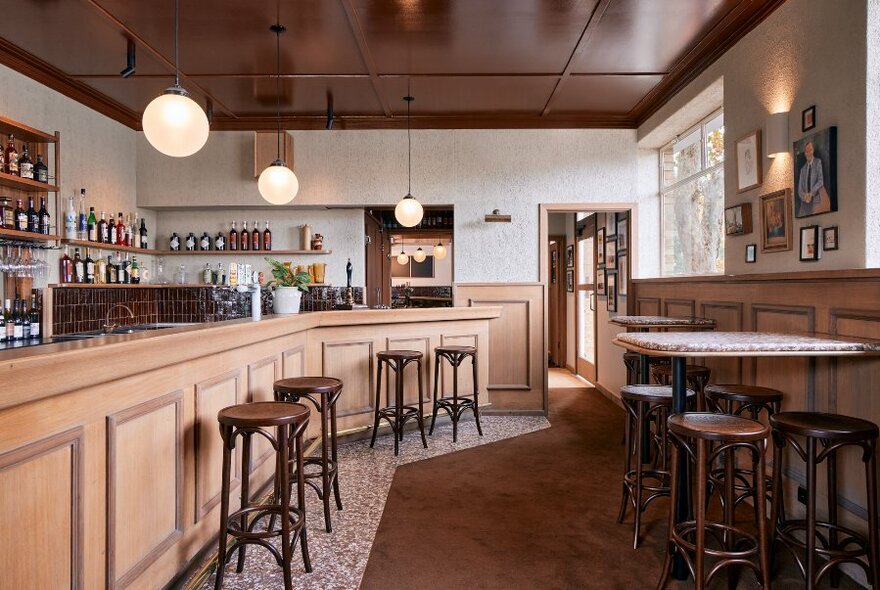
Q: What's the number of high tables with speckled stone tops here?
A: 2